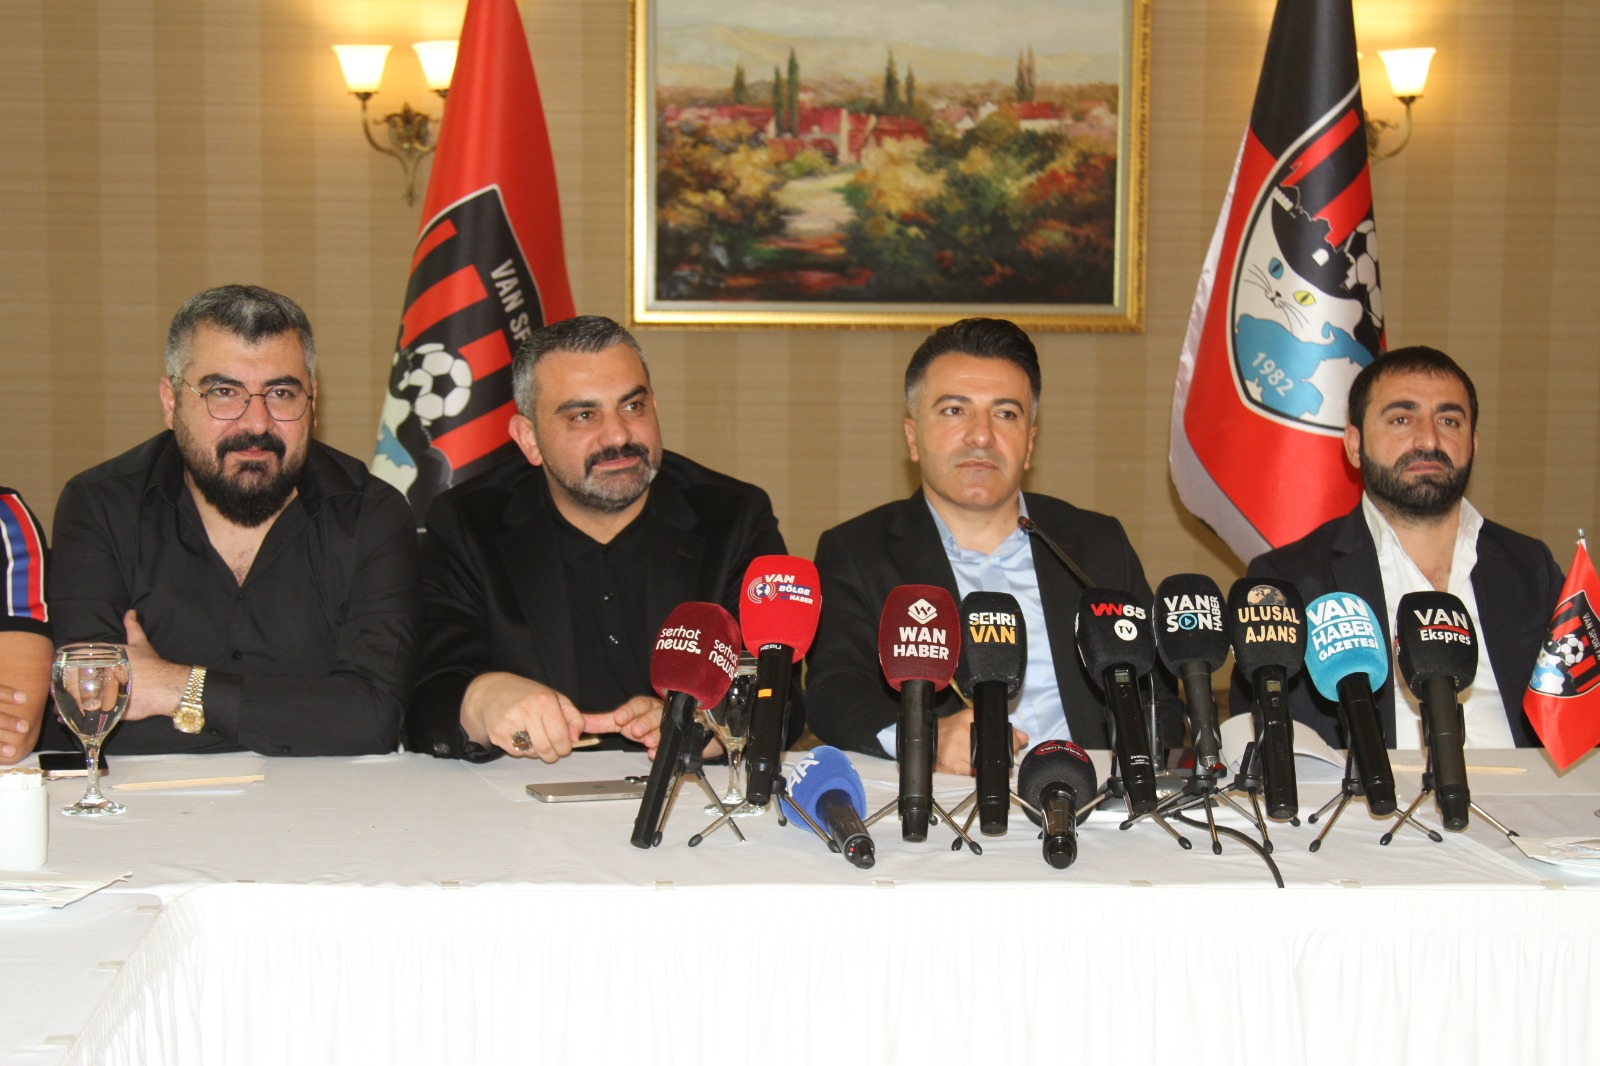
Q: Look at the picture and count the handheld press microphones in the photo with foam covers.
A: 11